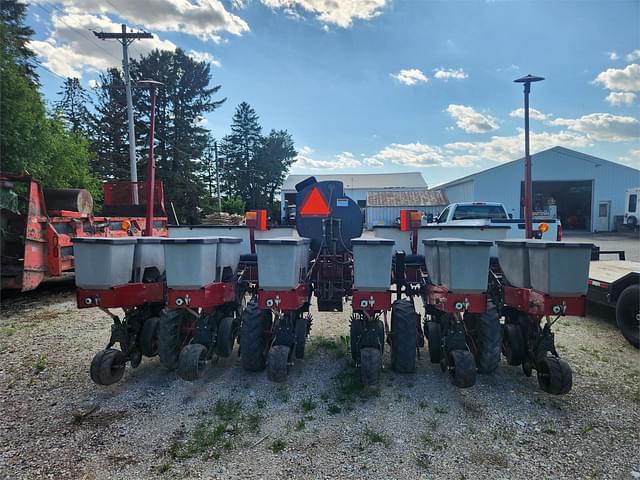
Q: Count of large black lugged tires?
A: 4